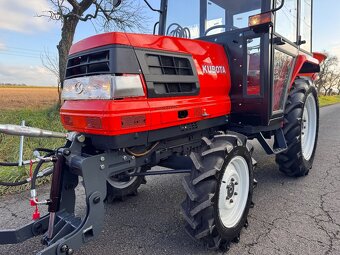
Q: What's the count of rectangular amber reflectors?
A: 1